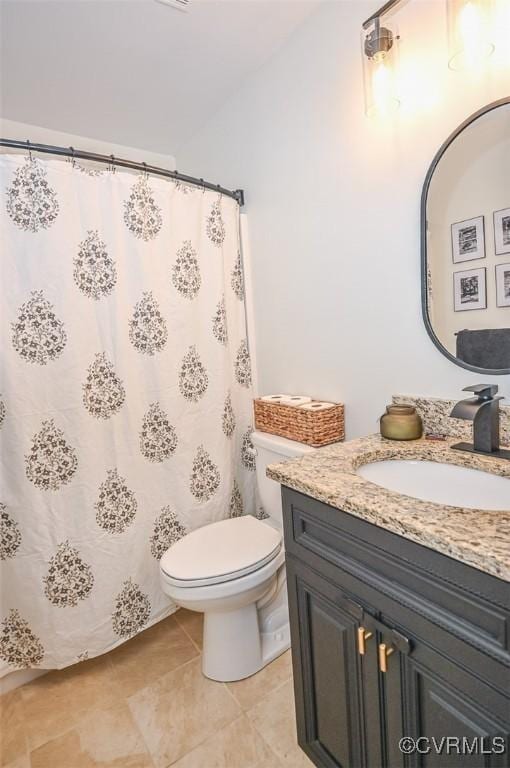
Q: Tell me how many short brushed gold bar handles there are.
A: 2